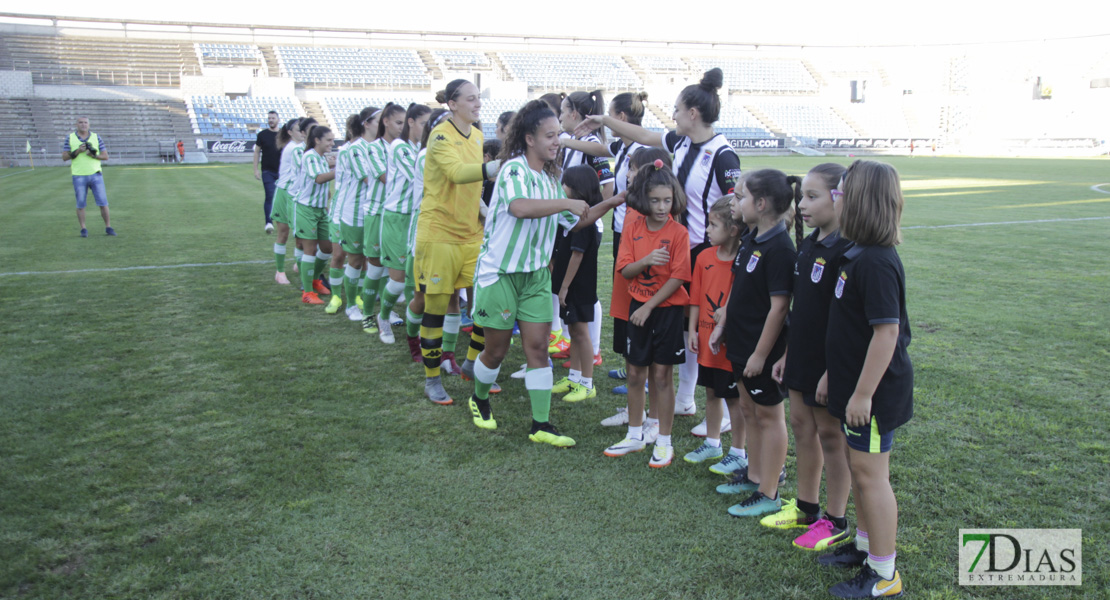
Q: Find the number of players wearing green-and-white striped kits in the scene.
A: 9